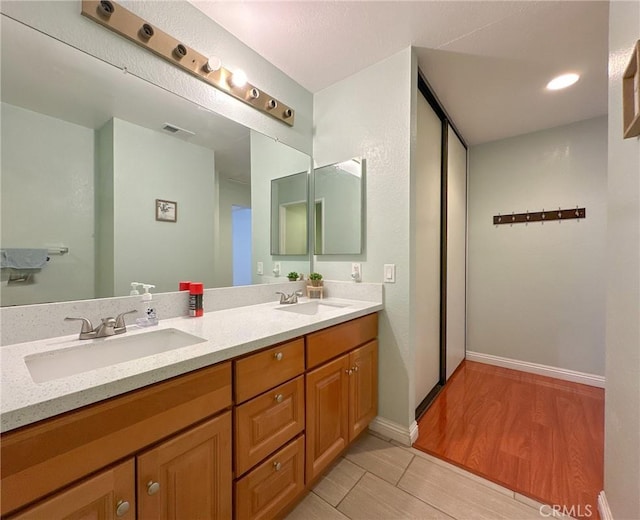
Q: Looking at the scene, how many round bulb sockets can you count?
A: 8